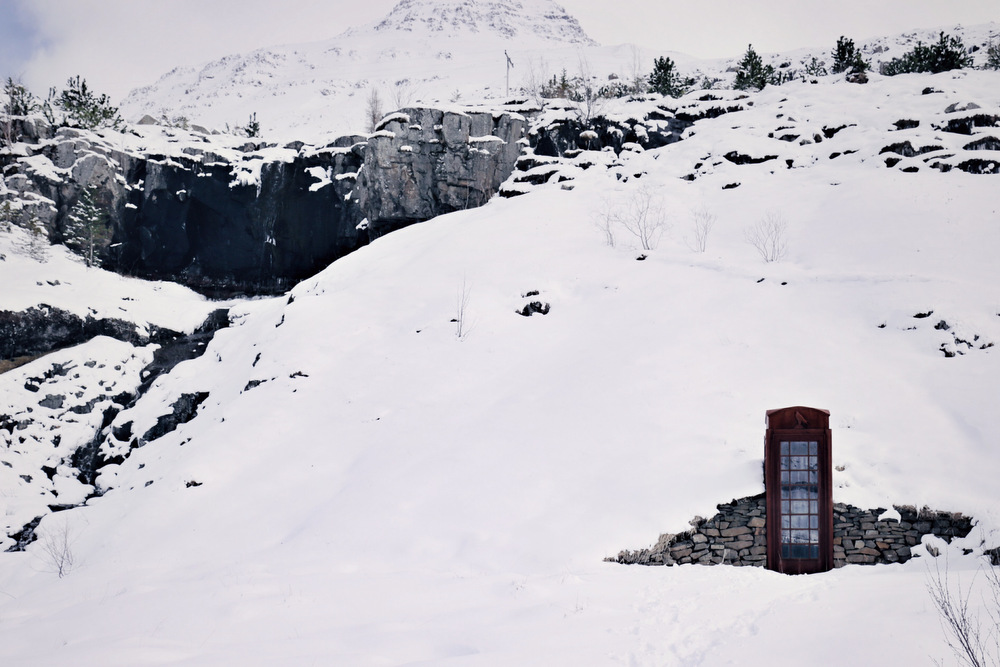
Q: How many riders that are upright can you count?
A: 0